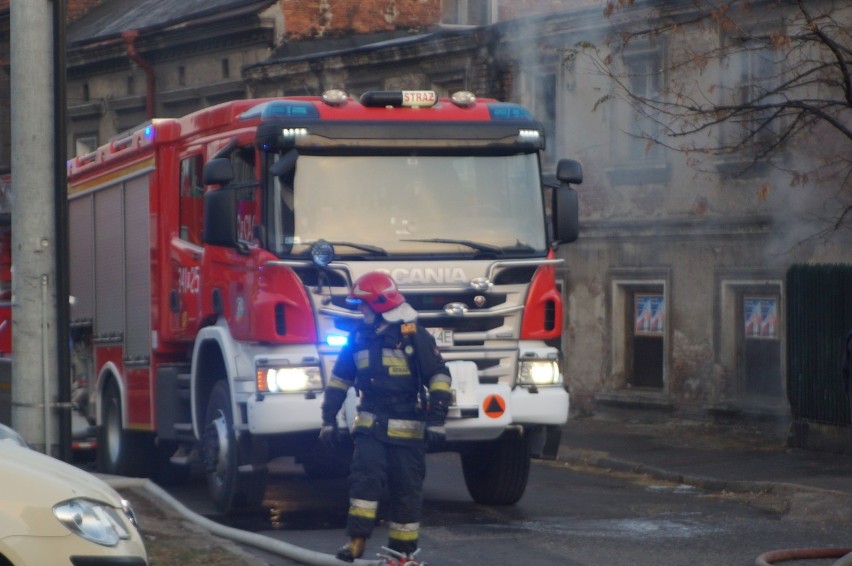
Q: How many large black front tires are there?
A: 2